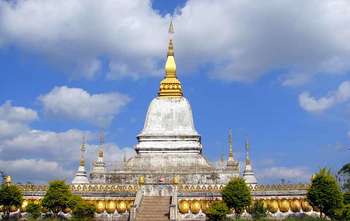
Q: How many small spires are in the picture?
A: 4